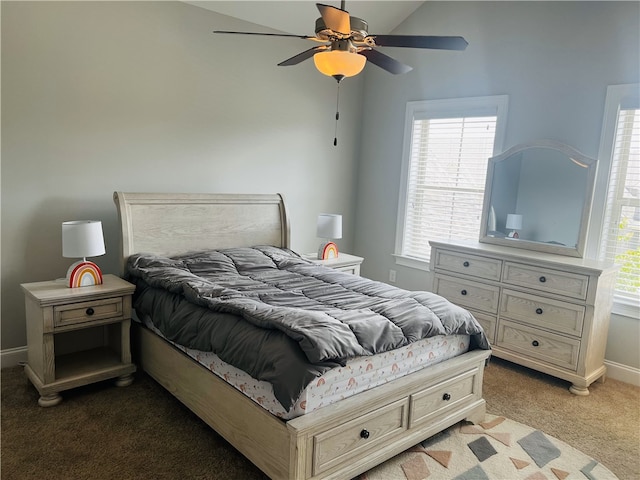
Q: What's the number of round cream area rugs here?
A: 1